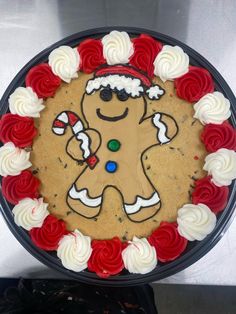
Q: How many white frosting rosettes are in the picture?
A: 11